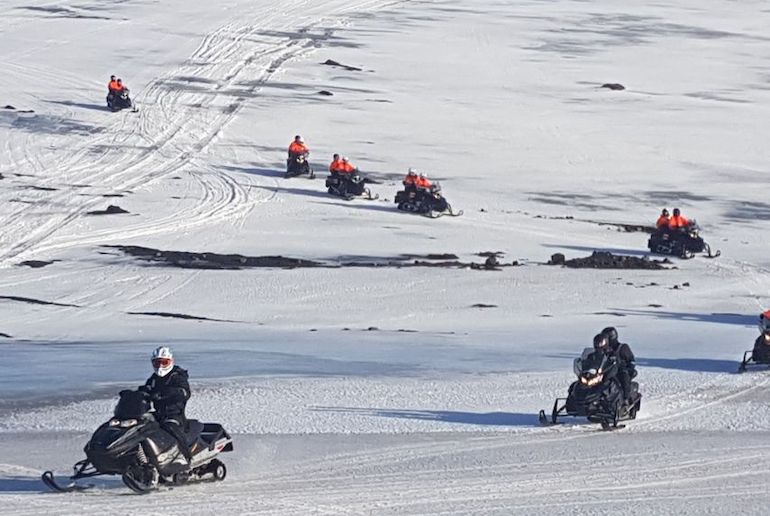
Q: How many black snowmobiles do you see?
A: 8